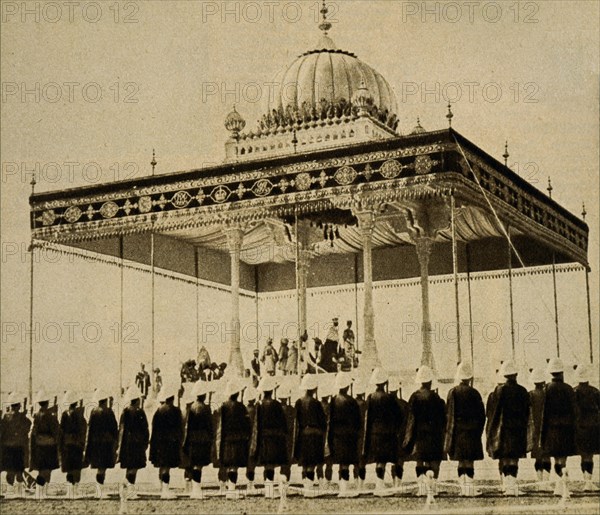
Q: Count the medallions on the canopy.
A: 11